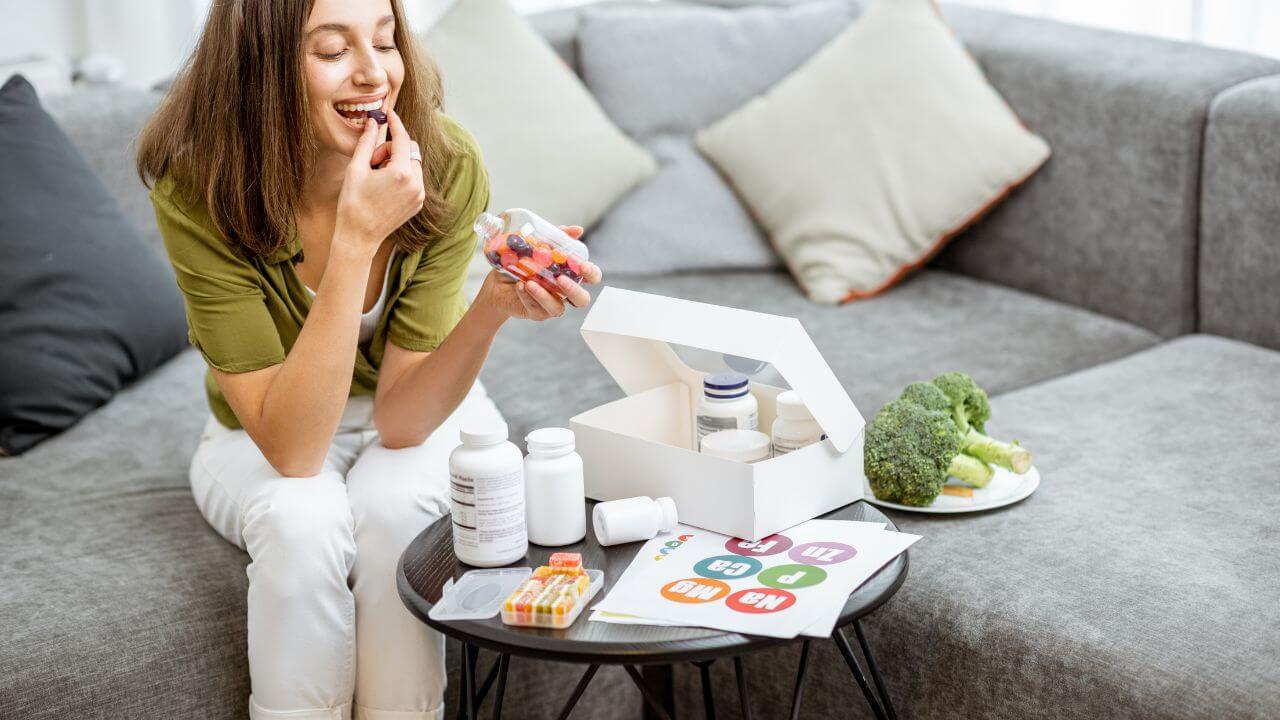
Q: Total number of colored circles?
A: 6